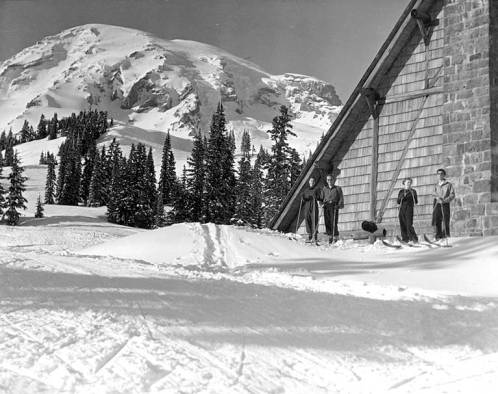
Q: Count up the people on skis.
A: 4